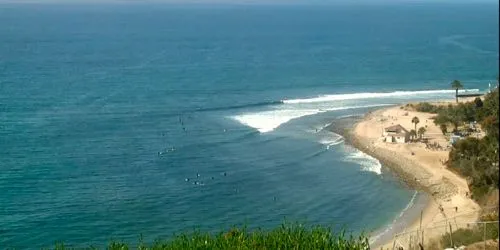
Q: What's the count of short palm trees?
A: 3